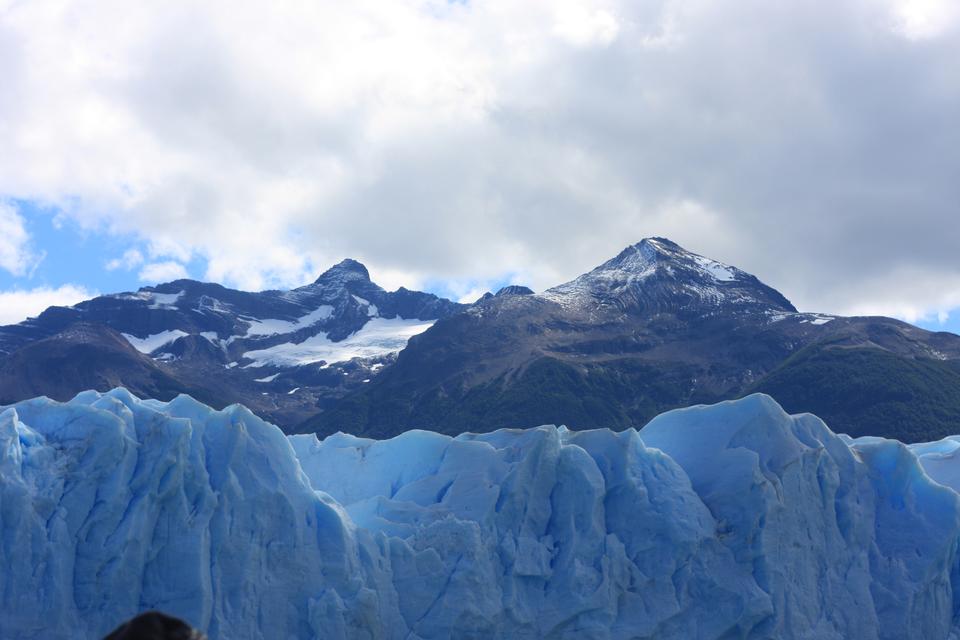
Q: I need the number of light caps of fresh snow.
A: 2